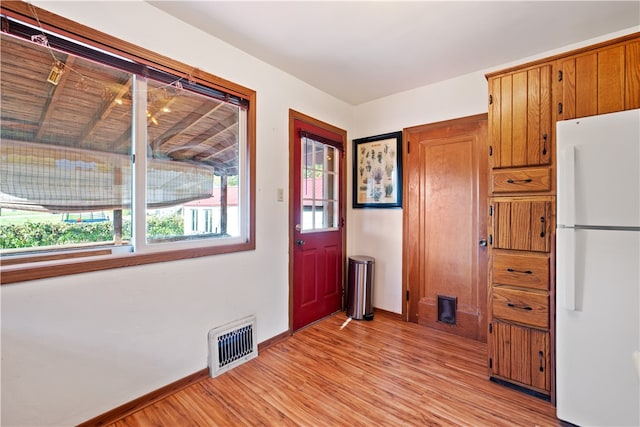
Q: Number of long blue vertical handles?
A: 0